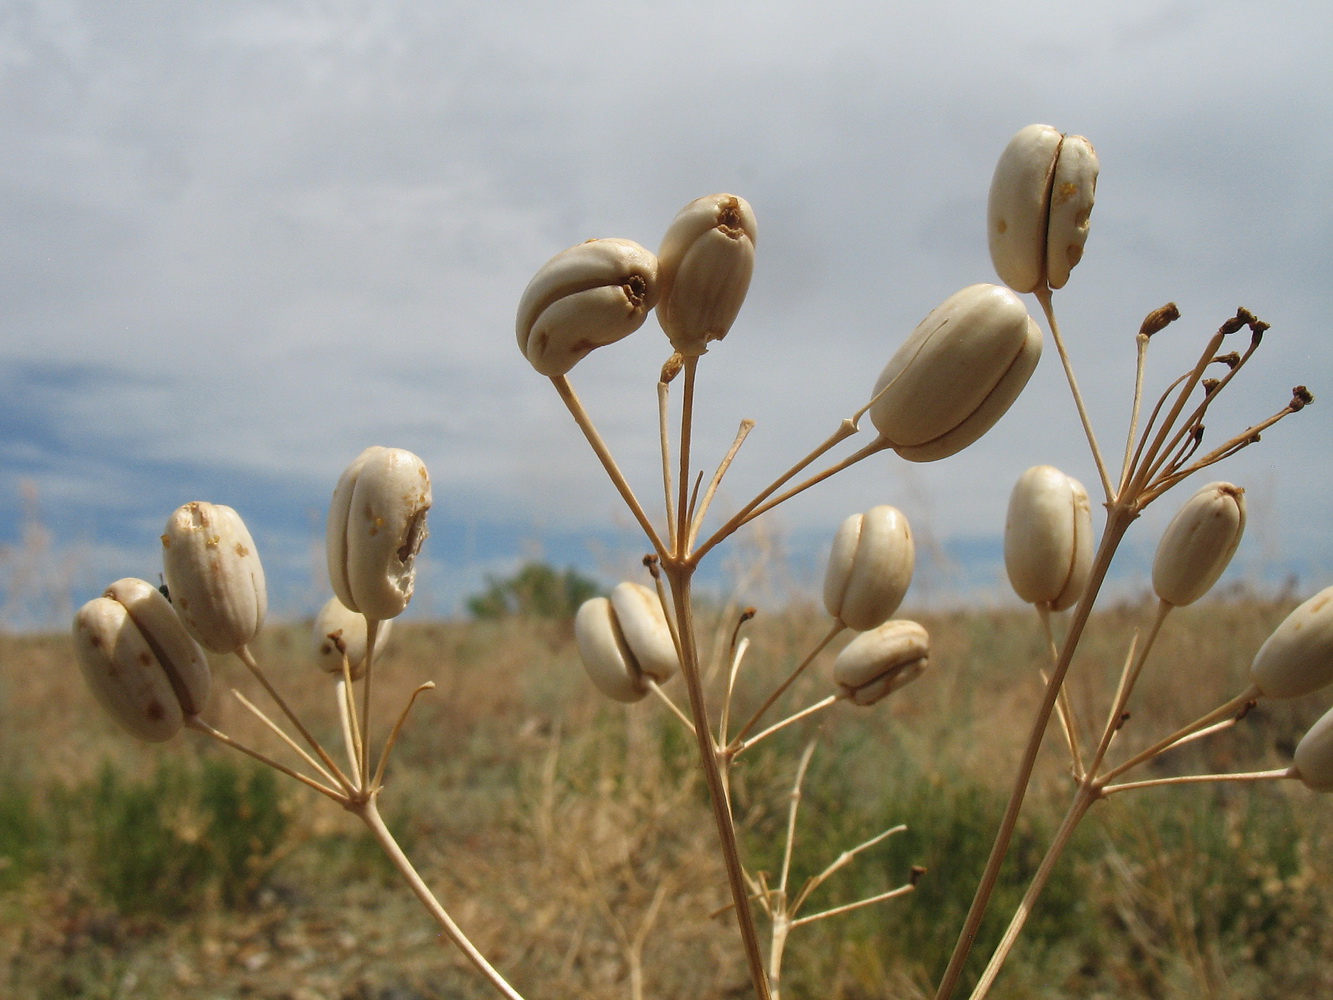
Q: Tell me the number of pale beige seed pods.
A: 15